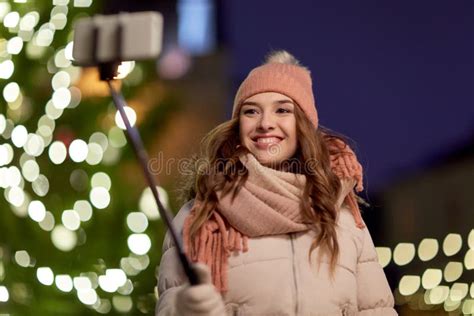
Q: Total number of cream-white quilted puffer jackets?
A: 1